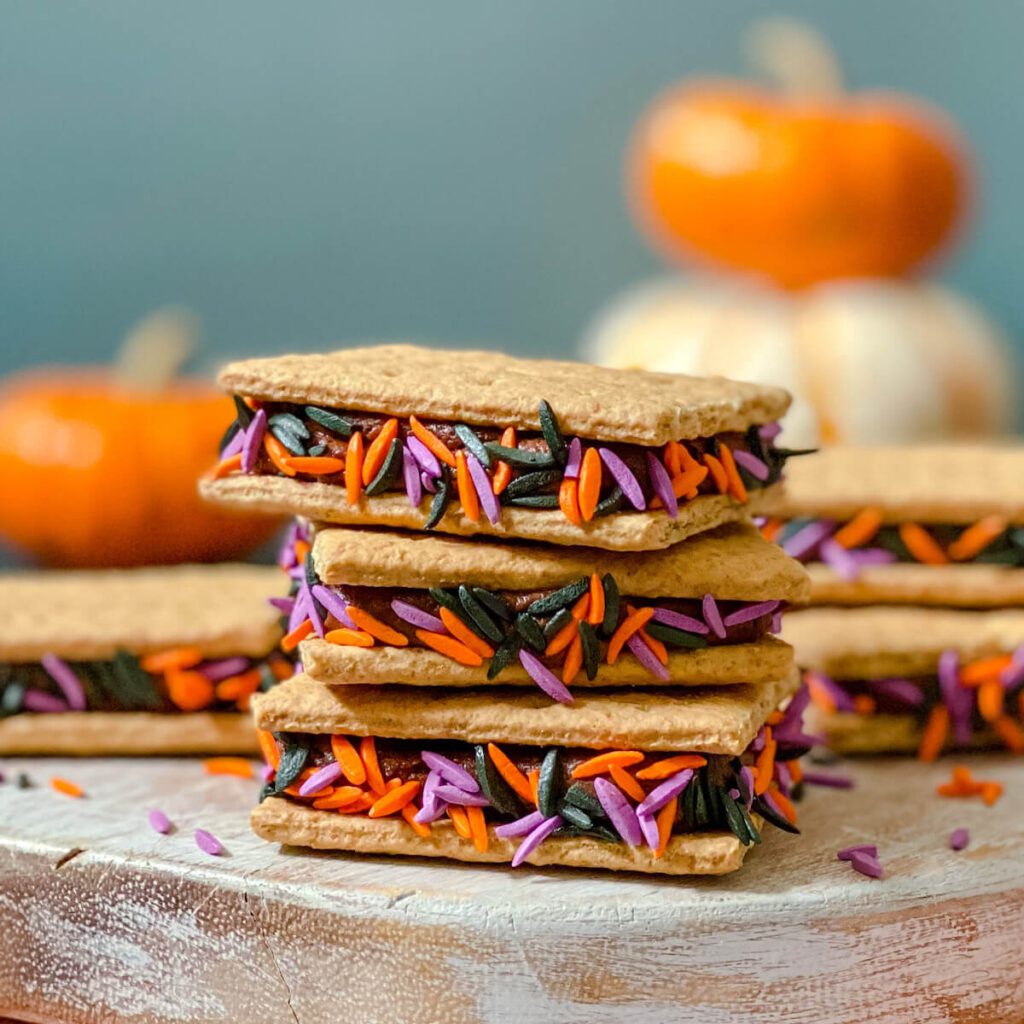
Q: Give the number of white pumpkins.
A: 1